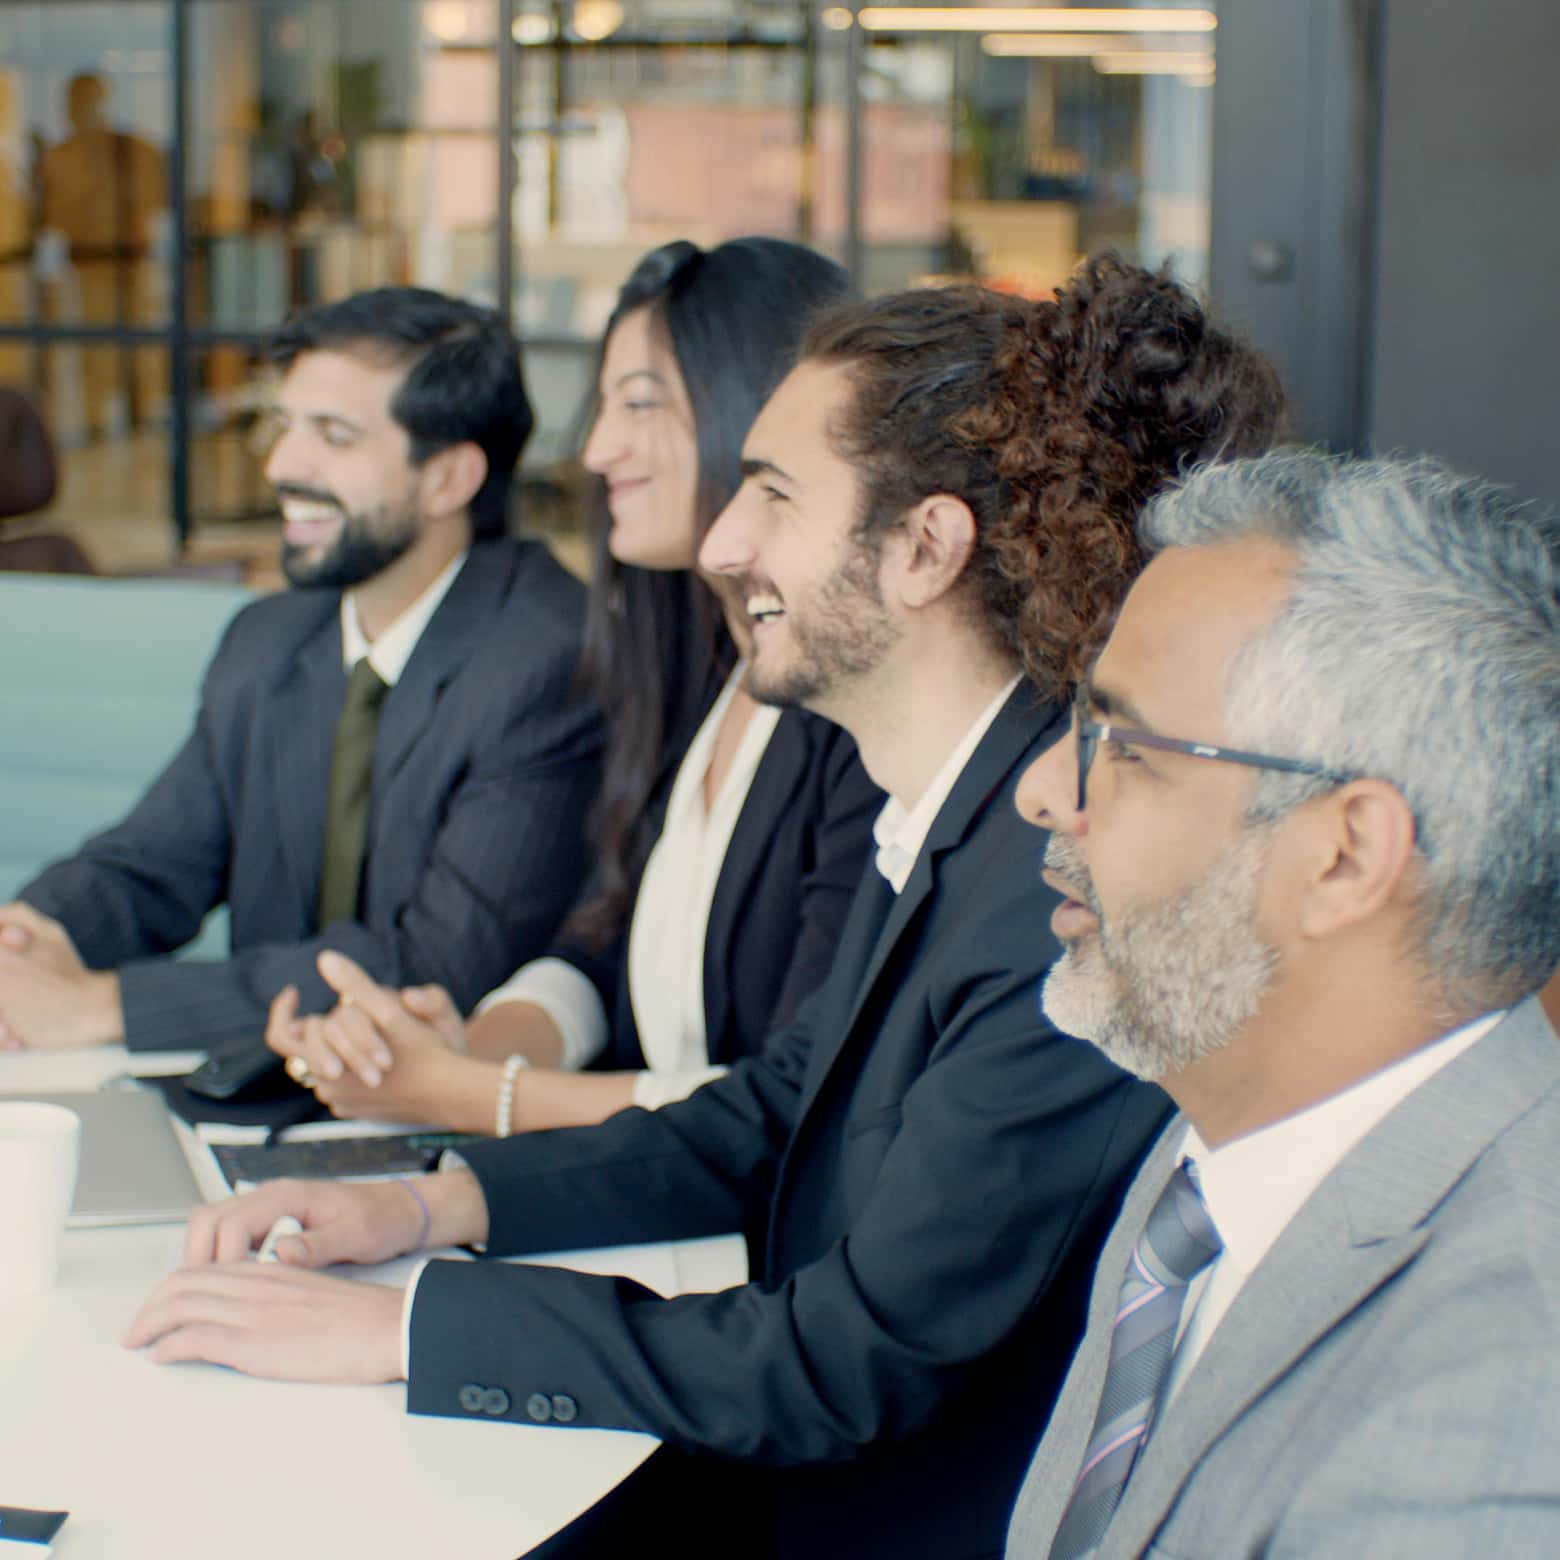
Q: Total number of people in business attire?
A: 4